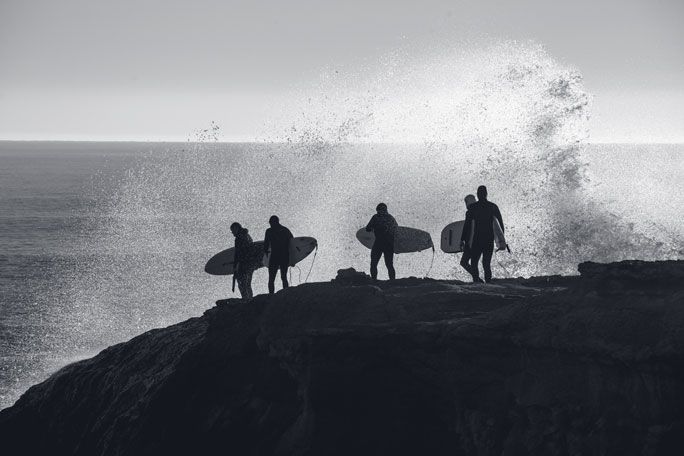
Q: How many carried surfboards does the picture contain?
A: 5